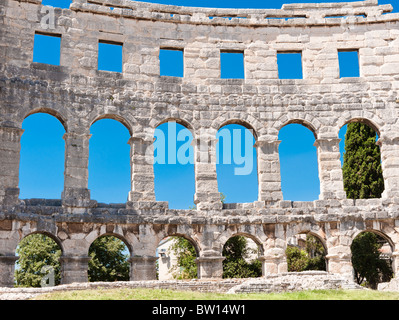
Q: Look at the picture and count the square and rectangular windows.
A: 6